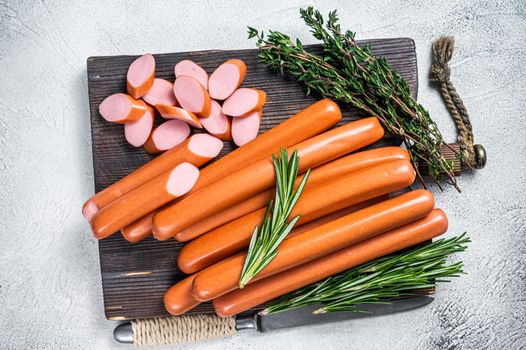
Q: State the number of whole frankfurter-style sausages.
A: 7